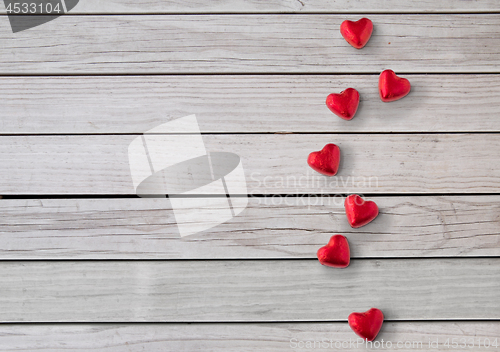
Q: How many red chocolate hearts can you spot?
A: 7